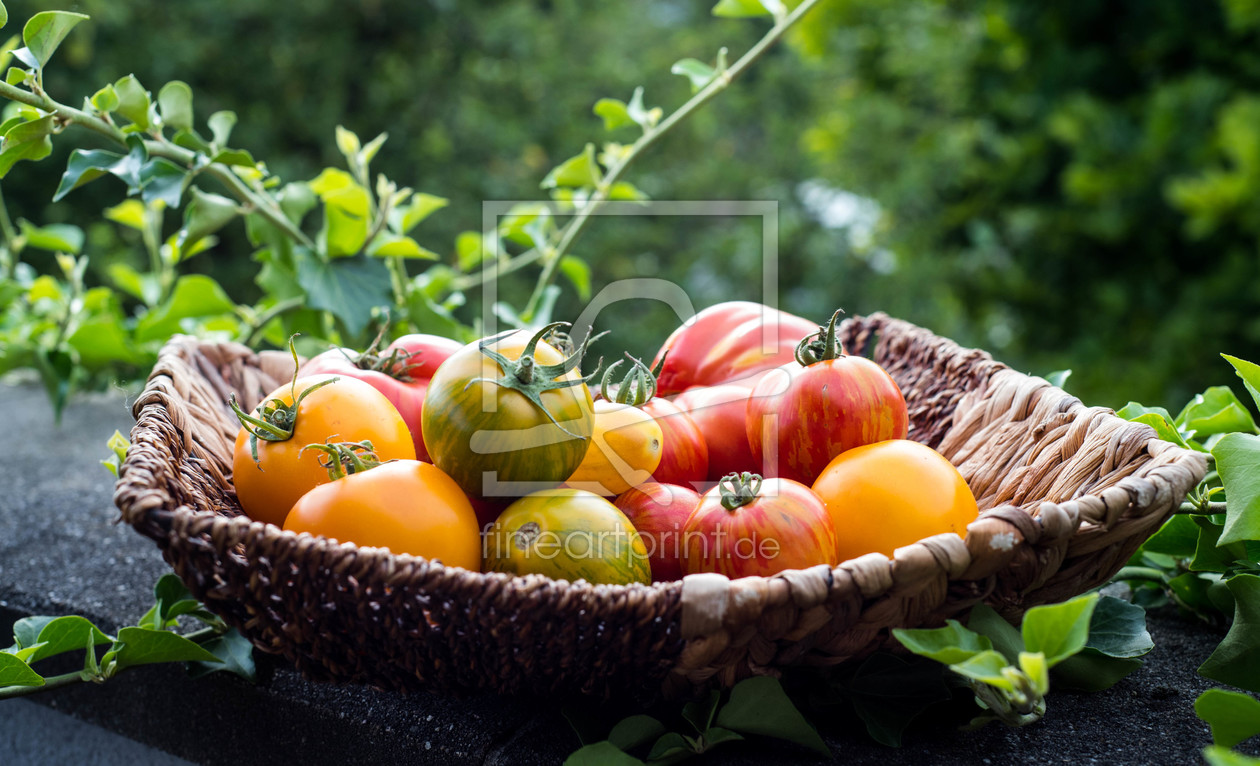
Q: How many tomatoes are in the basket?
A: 13